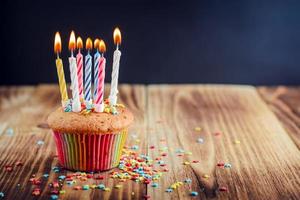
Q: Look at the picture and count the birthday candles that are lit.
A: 7